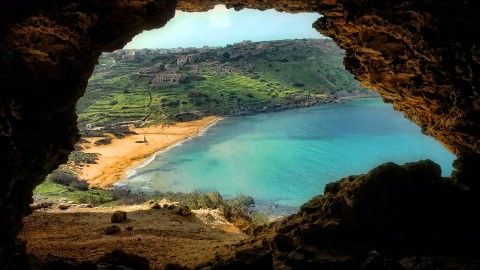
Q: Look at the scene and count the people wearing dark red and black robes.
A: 0